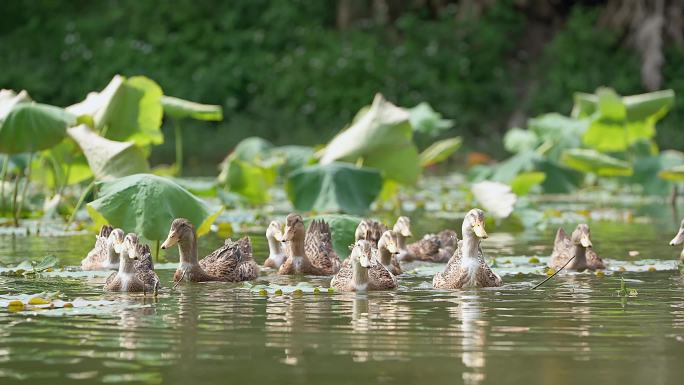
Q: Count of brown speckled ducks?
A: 12